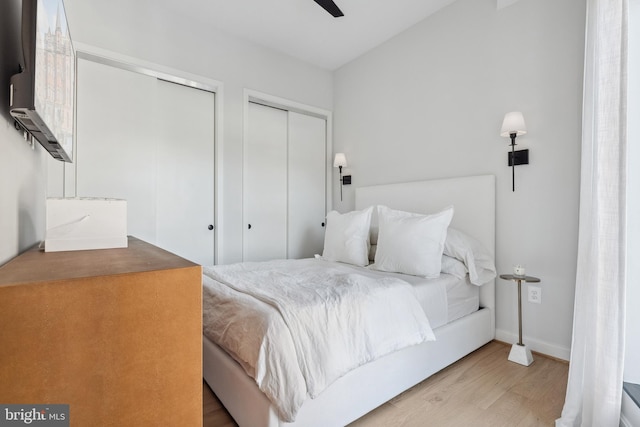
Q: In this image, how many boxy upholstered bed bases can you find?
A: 1